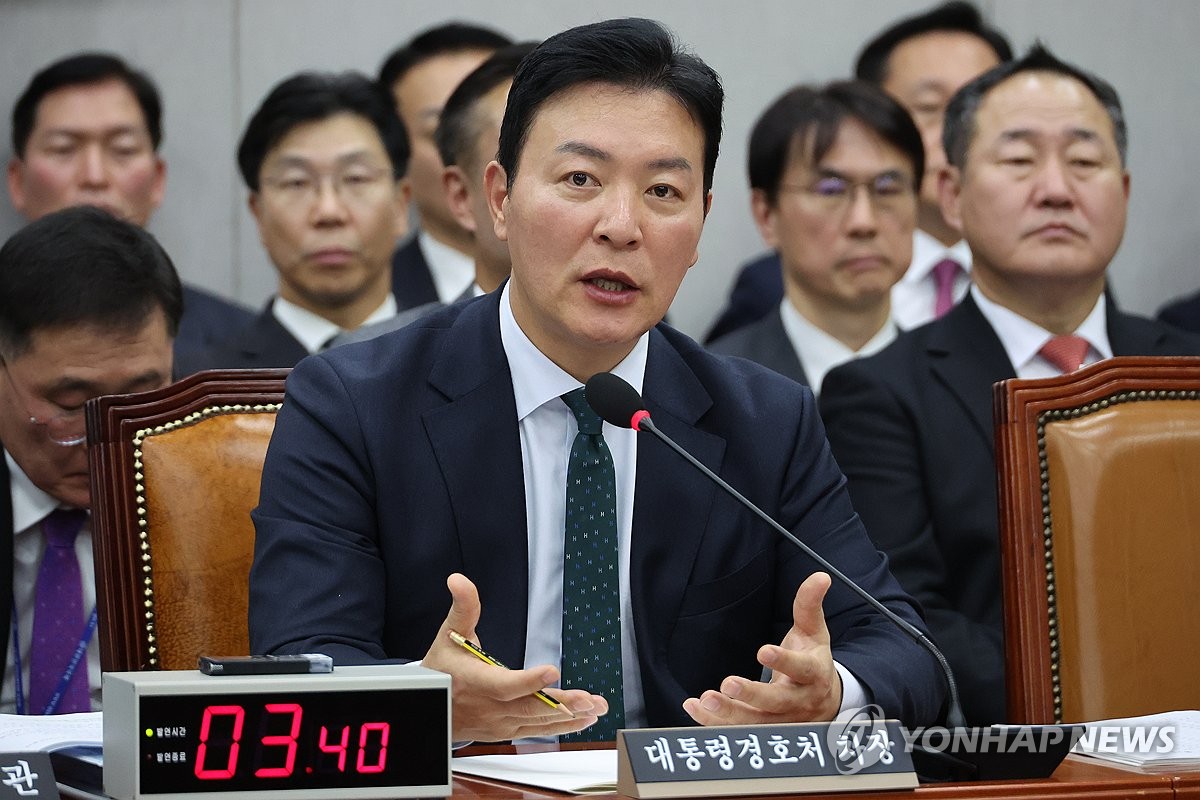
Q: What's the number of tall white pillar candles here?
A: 0